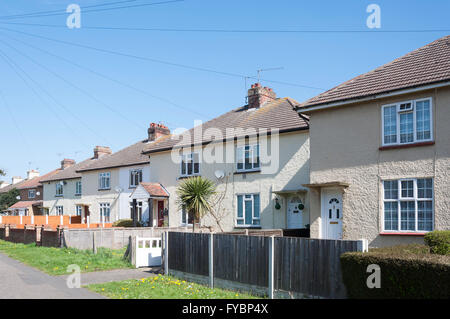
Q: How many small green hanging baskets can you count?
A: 2